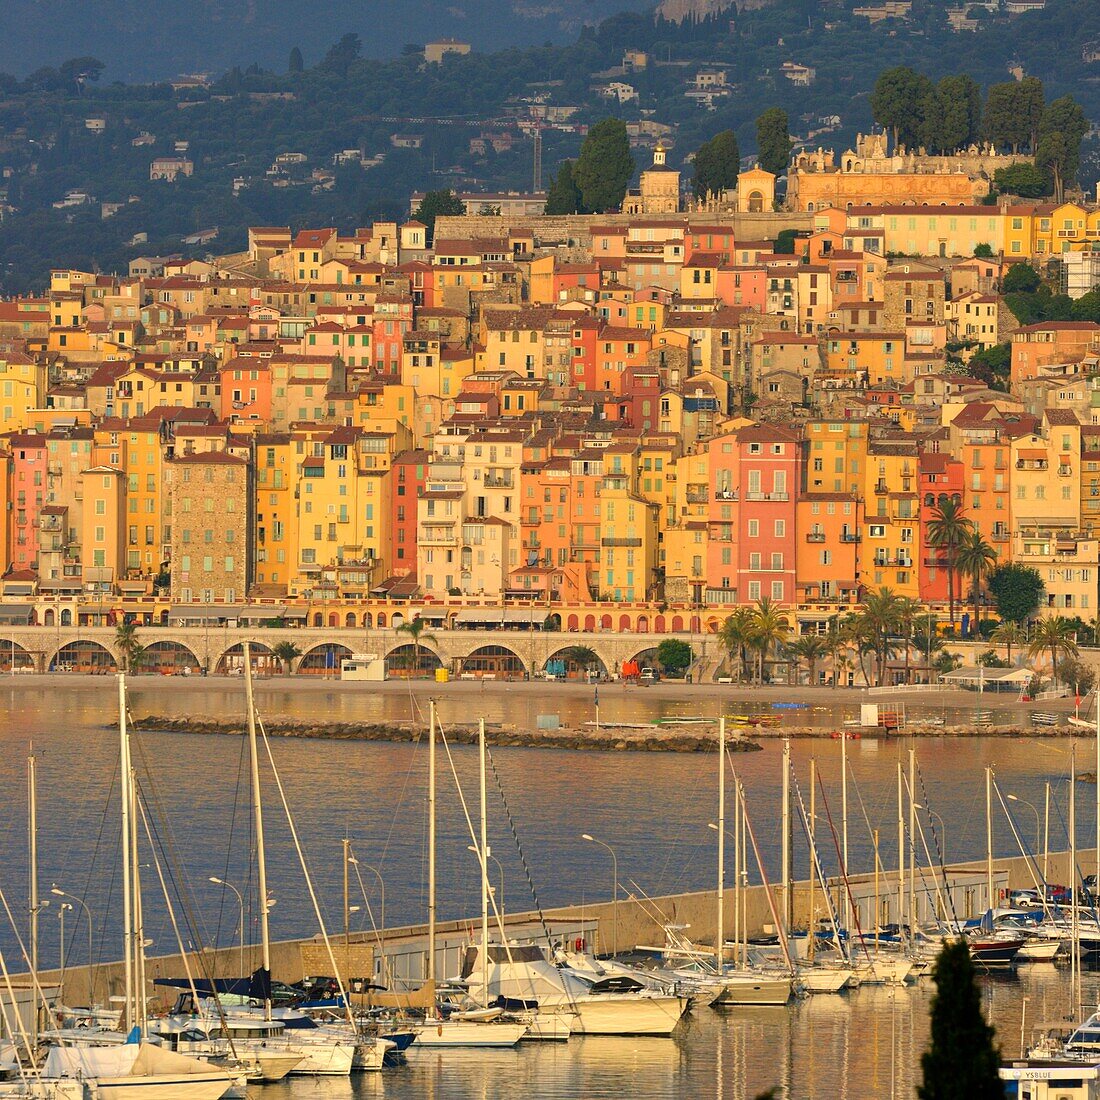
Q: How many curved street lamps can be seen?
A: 9